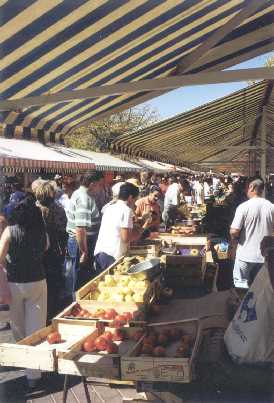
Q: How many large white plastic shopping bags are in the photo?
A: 1